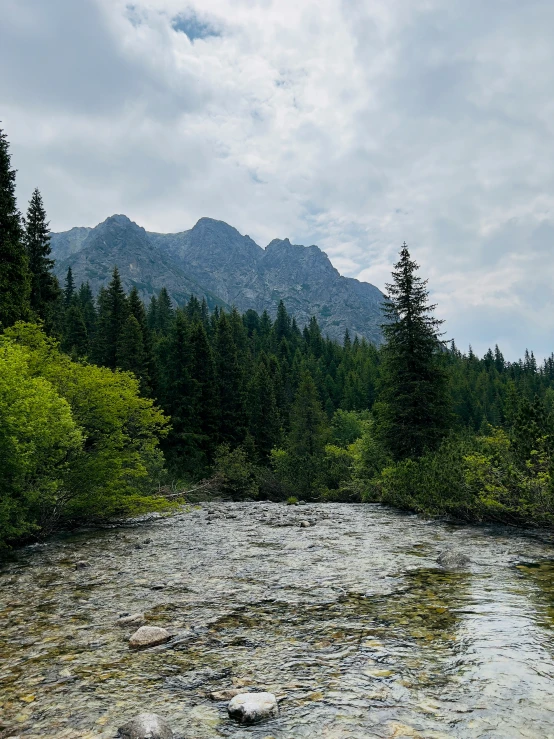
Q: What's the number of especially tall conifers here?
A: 3